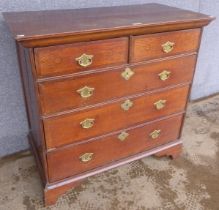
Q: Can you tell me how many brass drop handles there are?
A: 8